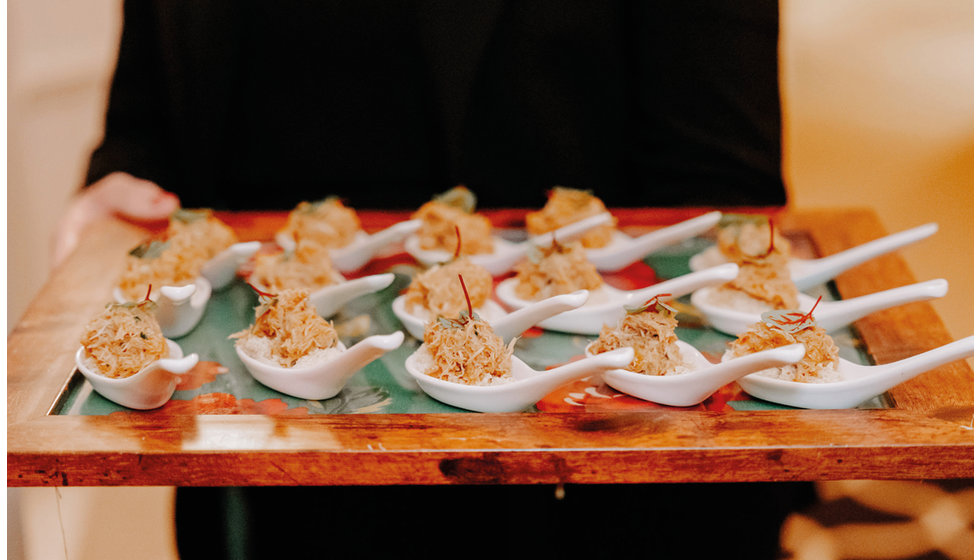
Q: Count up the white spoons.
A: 15